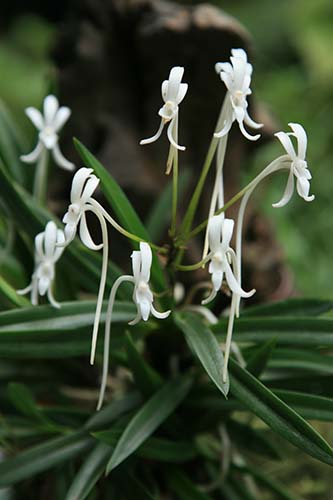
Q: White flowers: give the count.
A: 8